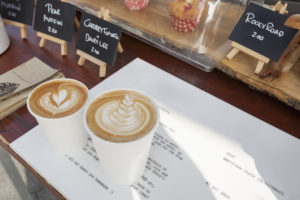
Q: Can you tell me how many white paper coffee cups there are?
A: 2